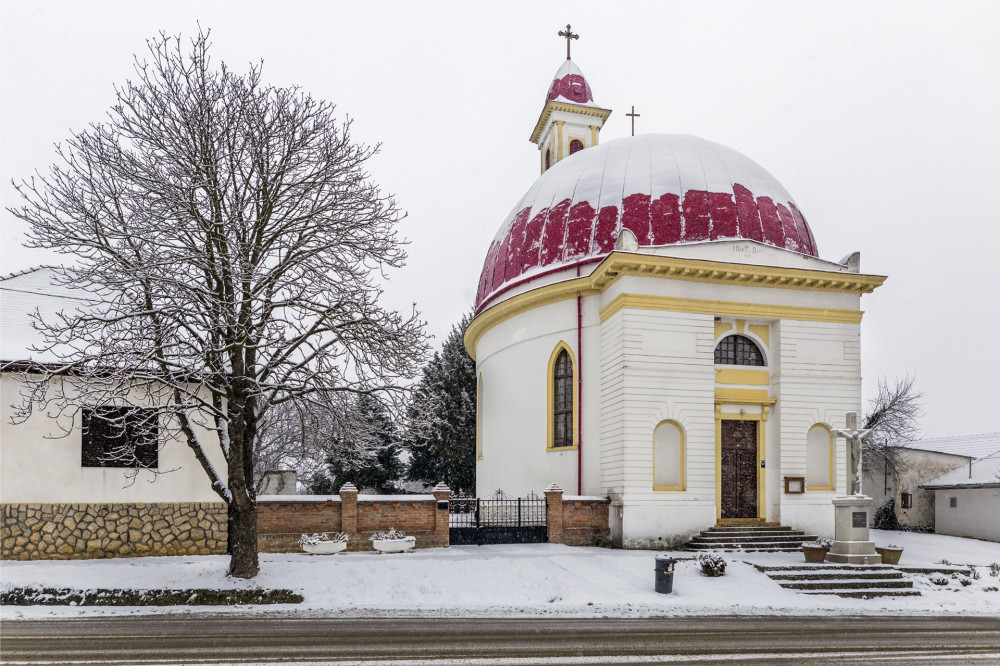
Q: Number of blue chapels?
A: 0